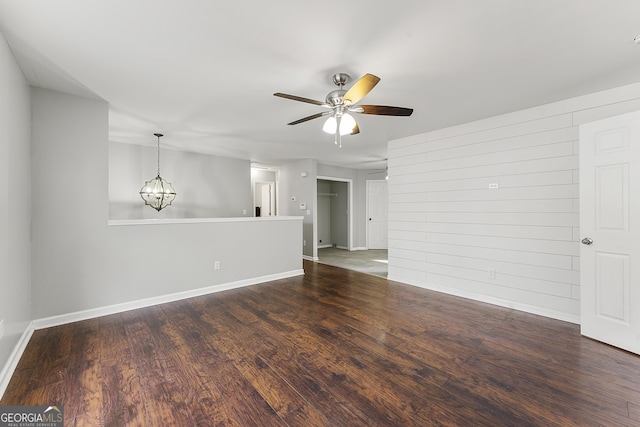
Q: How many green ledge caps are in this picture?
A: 0